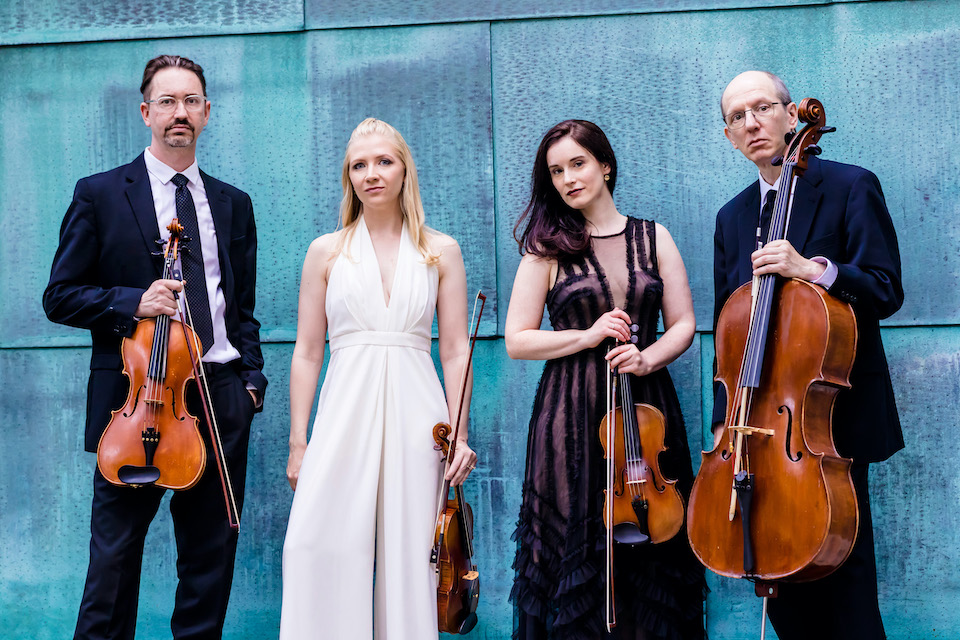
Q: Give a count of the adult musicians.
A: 4